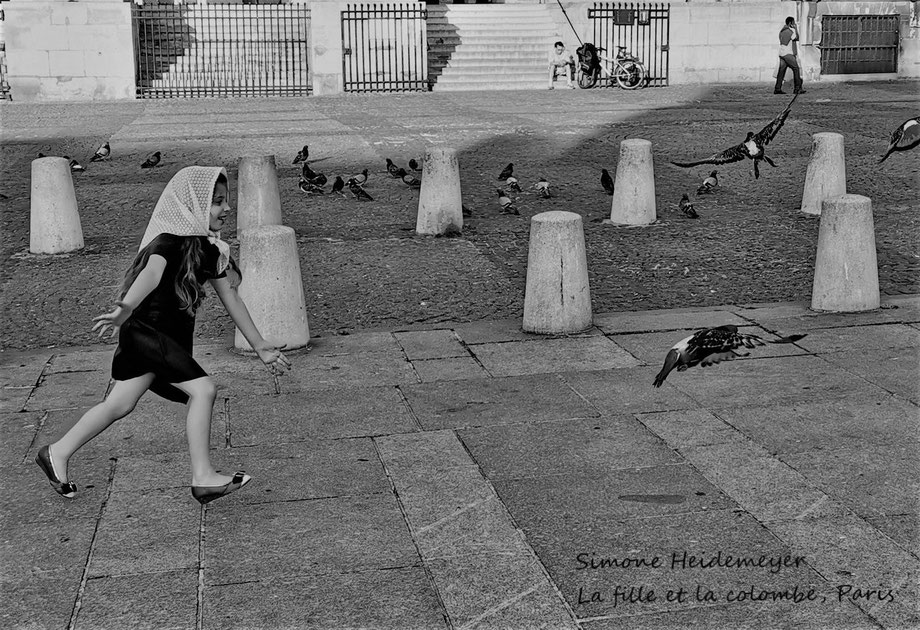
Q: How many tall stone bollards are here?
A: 8